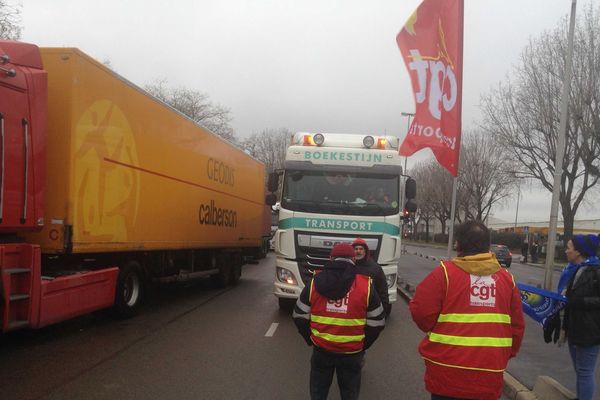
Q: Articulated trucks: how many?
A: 2